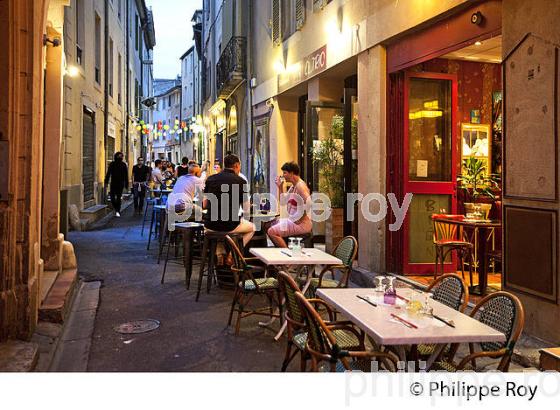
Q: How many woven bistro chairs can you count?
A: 6